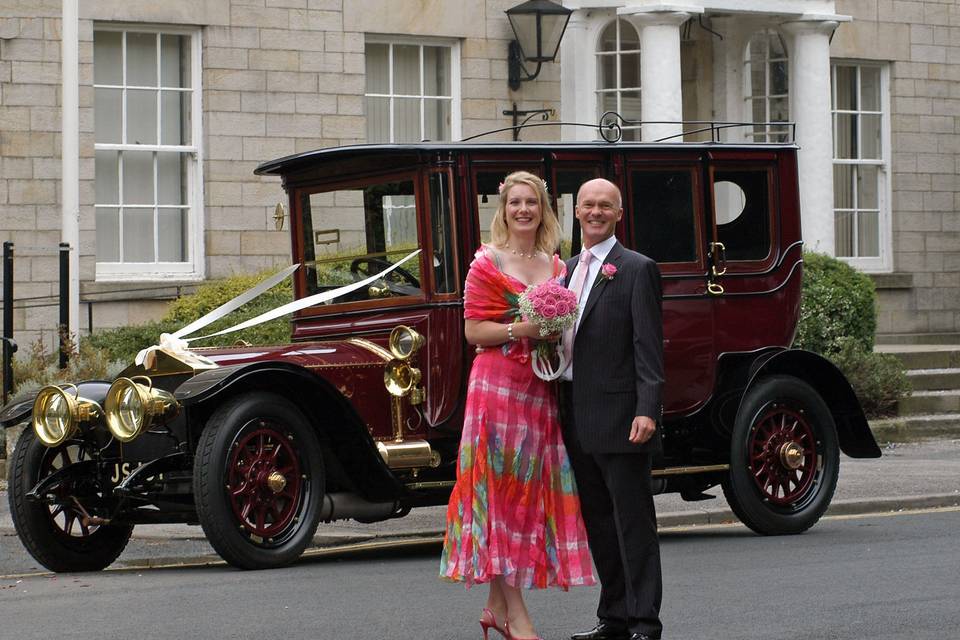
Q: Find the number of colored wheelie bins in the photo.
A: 0